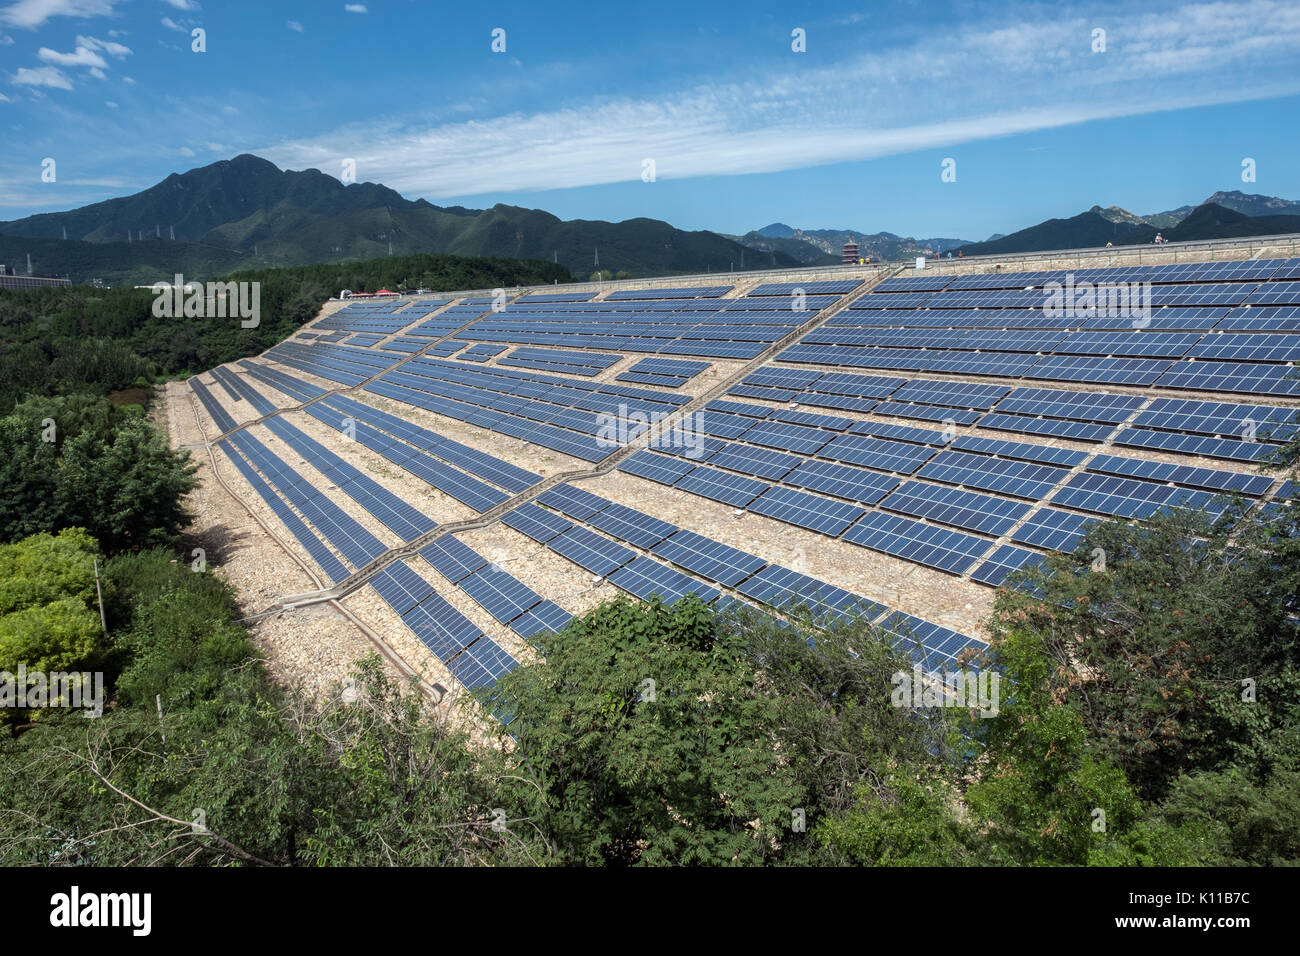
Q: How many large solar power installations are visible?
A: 1